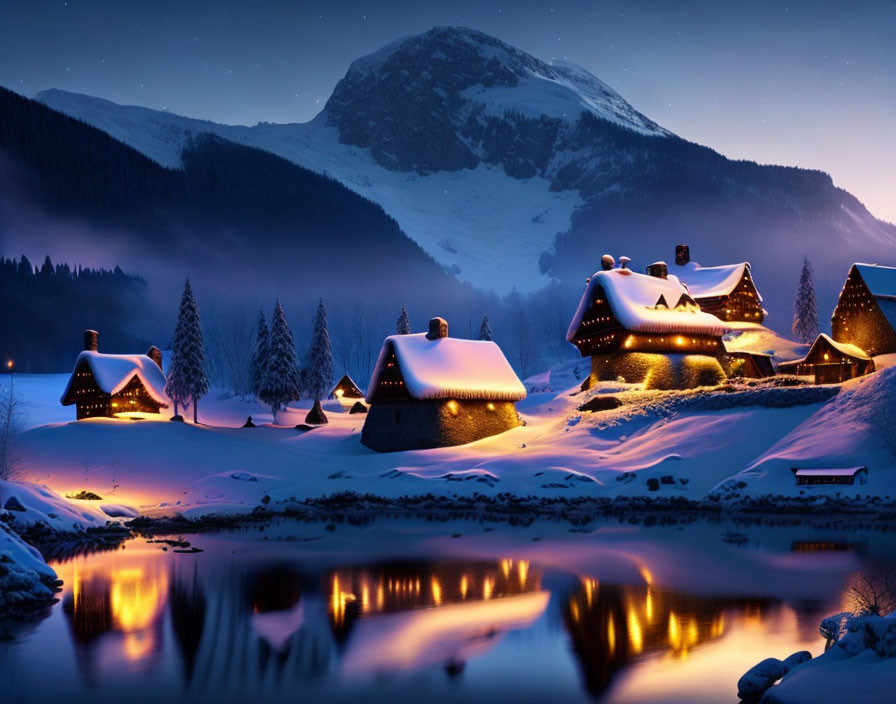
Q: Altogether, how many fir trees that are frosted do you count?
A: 7